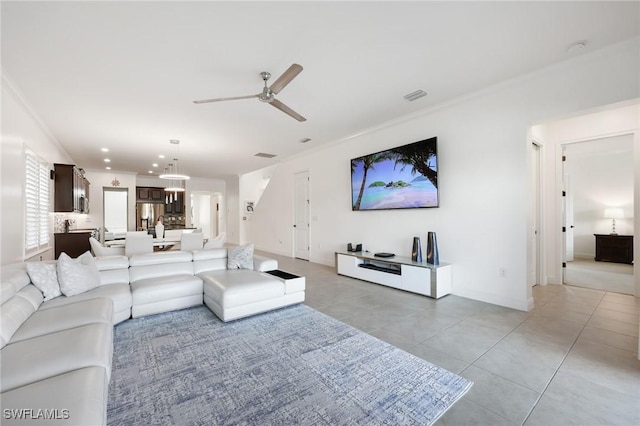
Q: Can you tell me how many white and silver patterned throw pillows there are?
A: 3